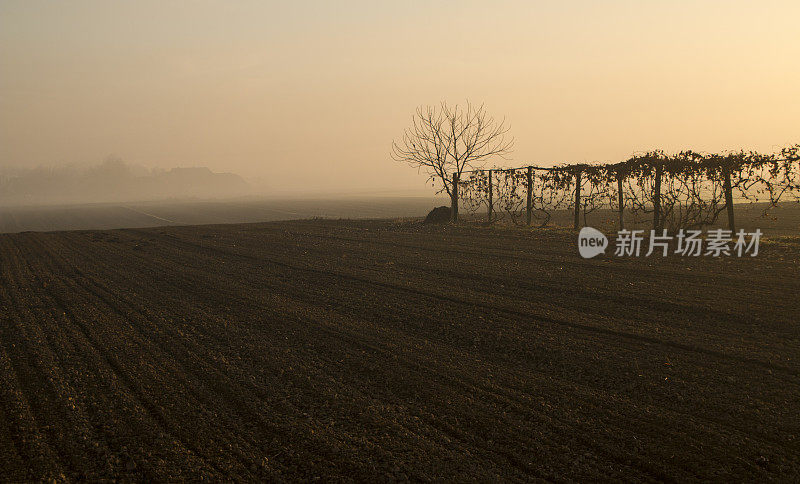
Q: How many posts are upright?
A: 7